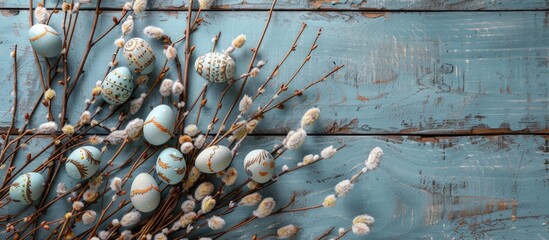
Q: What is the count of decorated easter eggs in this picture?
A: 11